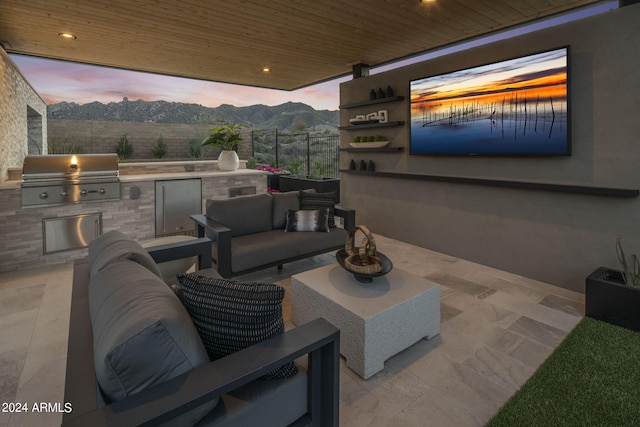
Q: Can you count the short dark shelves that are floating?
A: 3